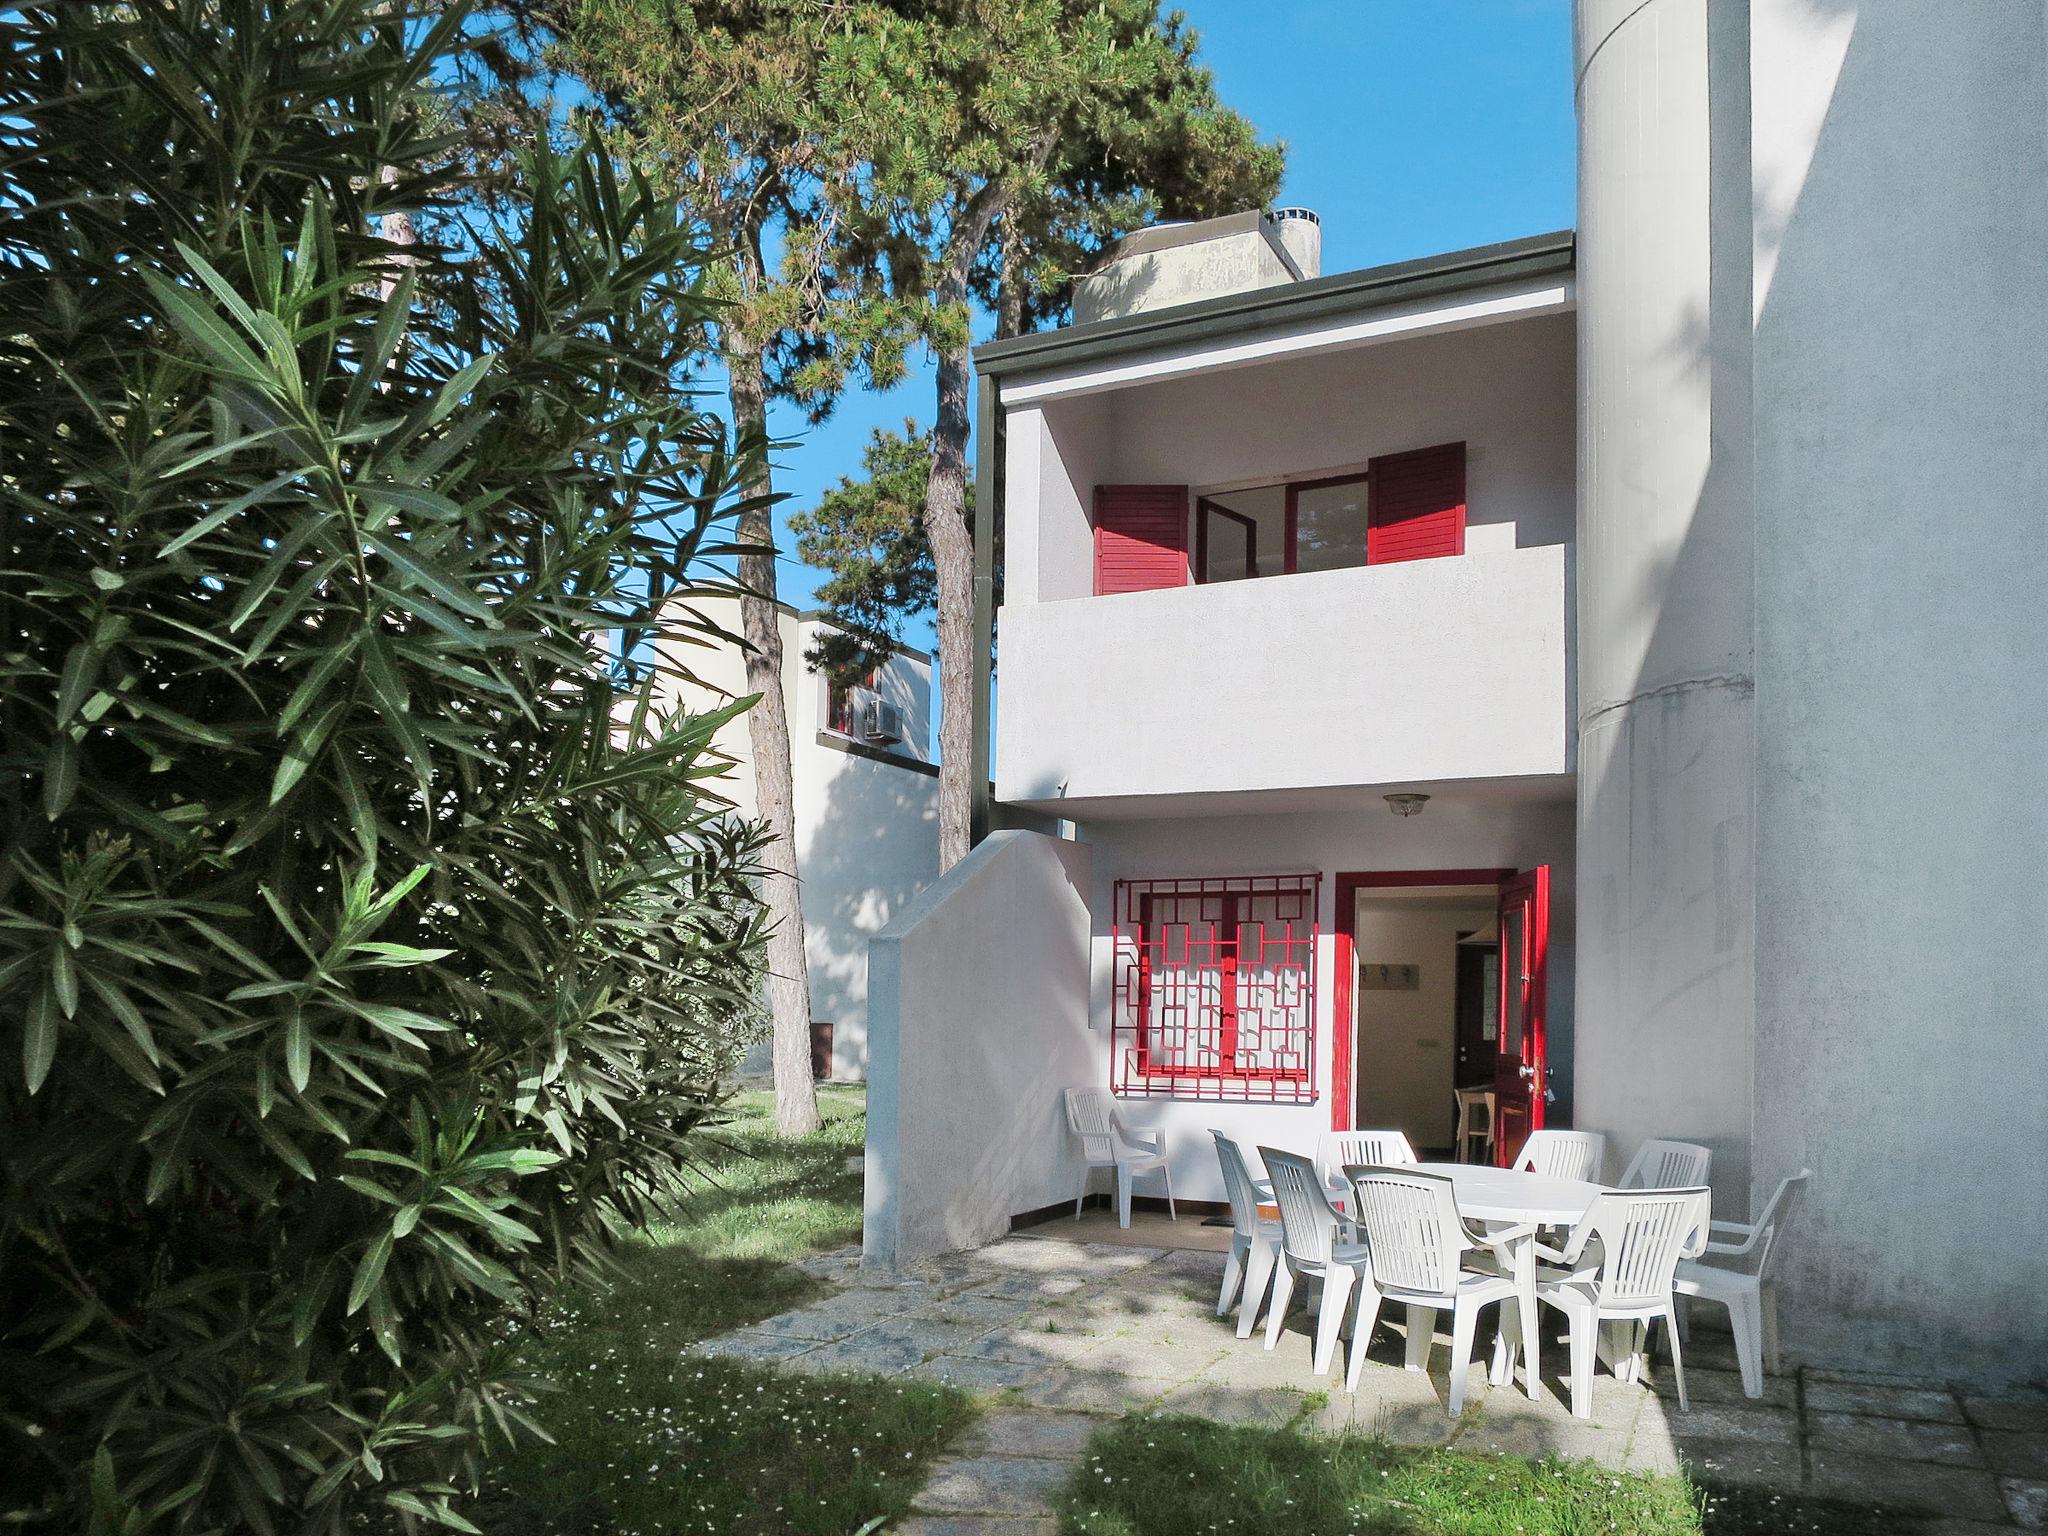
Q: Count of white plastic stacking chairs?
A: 9